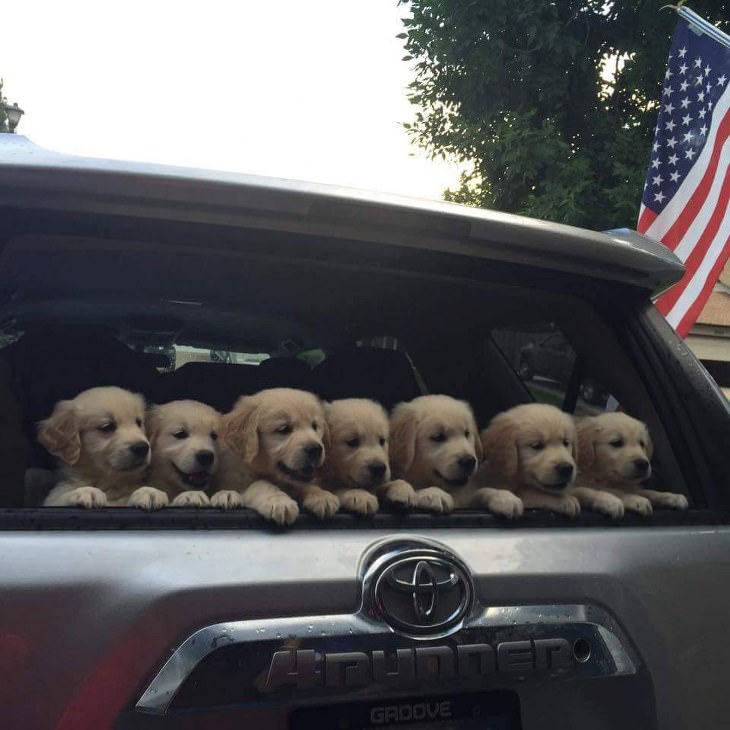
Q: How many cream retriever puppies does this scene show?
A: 7